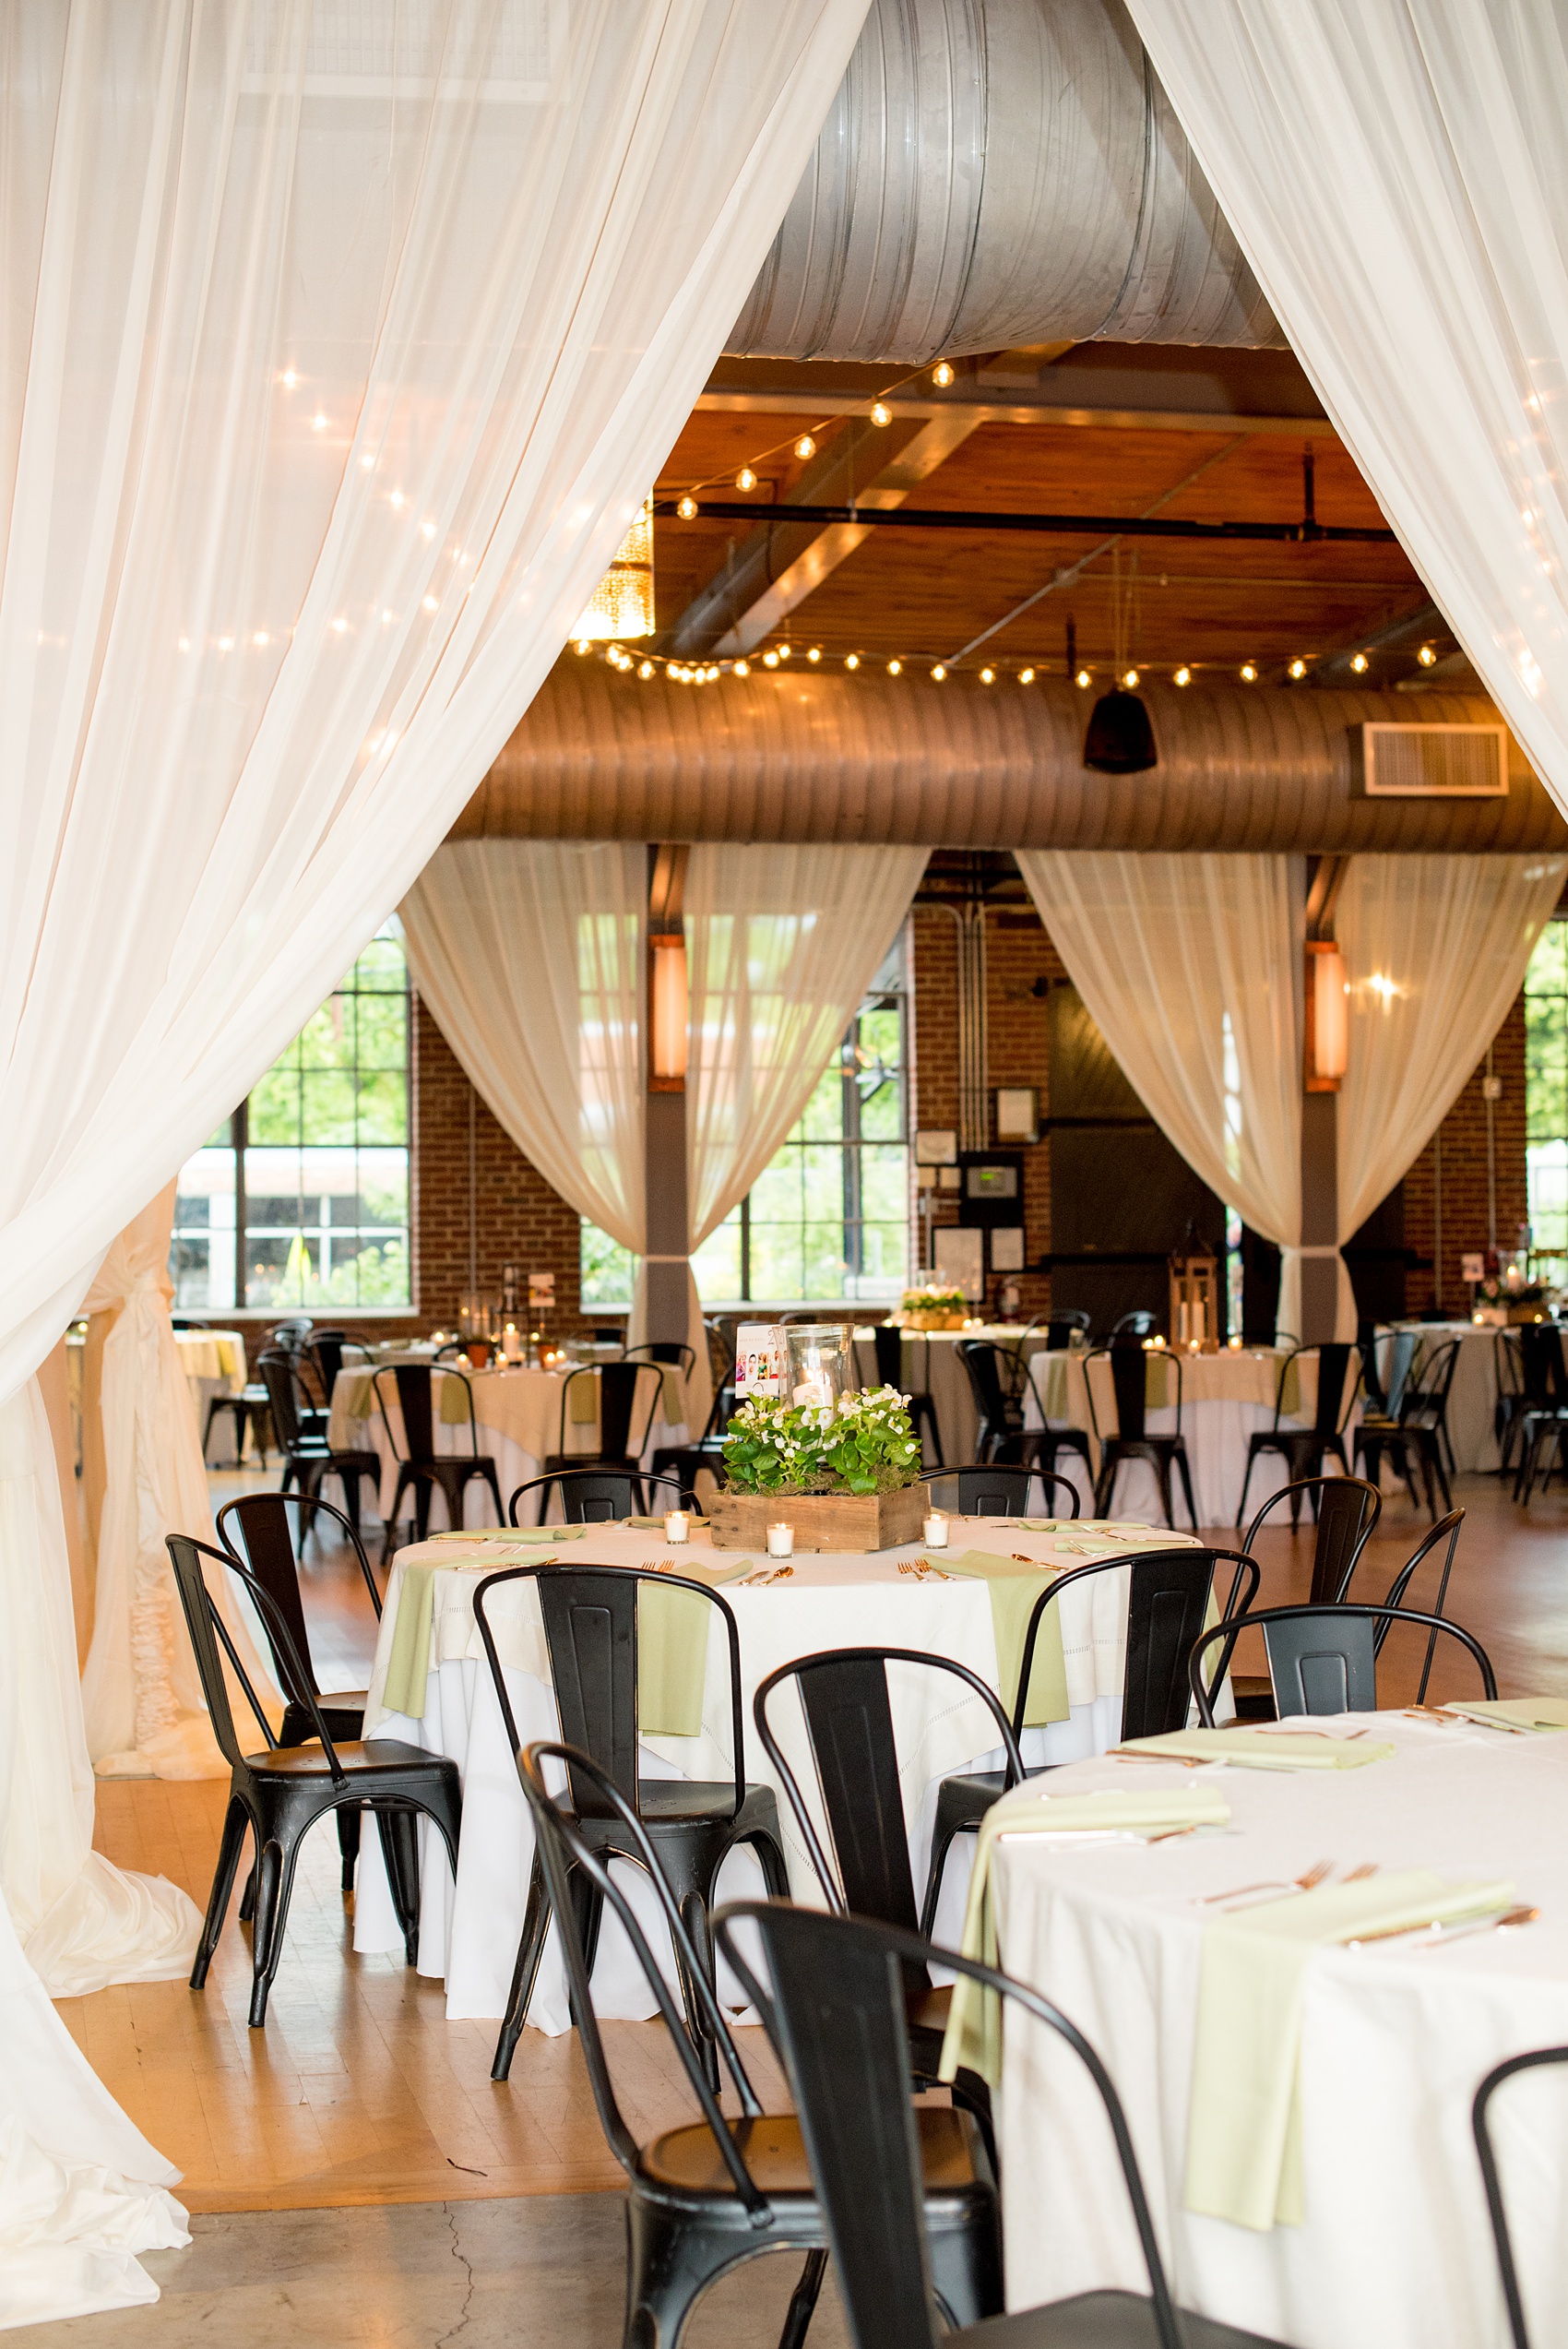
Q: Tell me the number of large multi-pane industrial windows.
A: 3